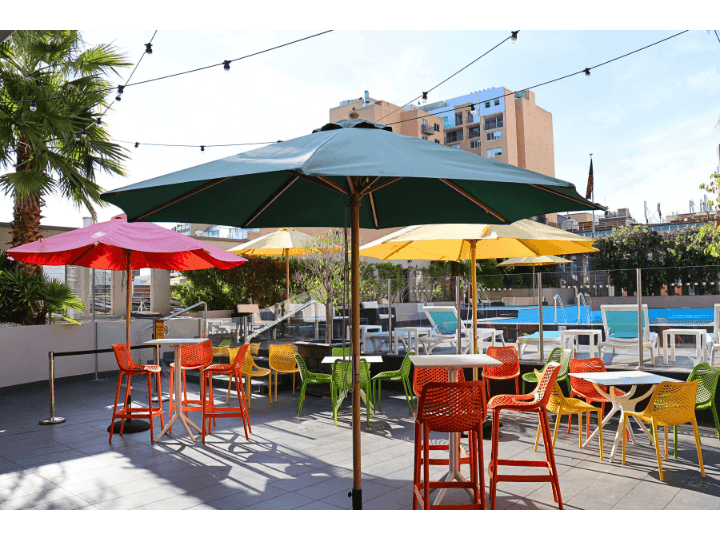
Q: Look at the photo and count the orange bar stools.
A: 6